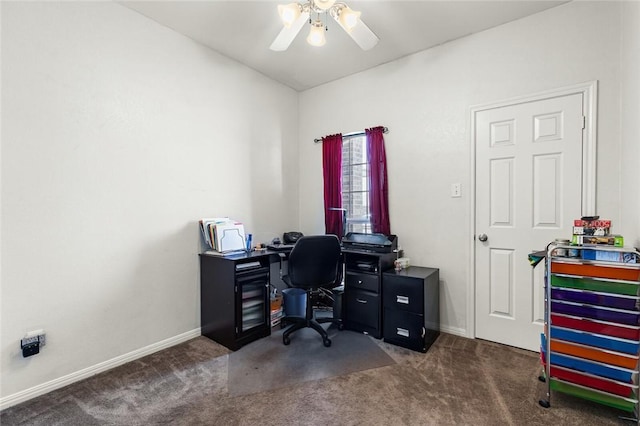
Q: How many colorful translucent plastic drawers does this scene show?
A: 10